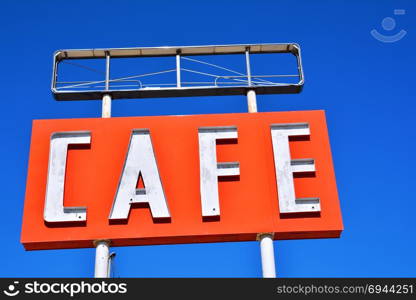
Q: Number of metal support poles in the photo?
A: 2